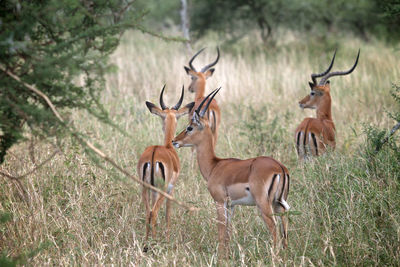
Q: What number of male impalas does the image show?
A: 4